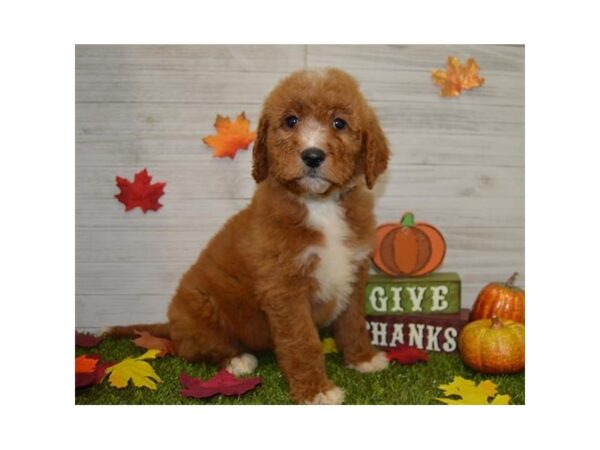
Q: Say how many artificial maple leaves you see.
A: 12